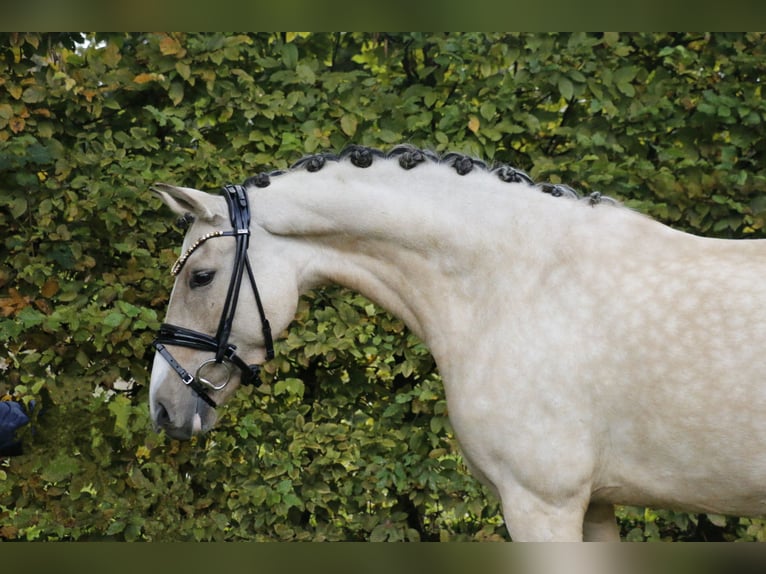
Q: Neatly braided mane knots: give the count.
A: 8